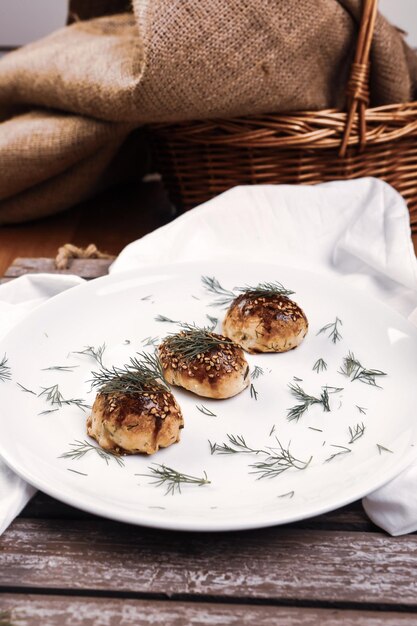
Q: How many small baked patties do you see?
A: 3